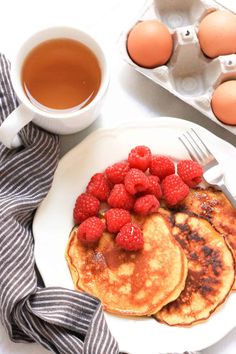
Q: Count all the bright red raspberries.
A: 14